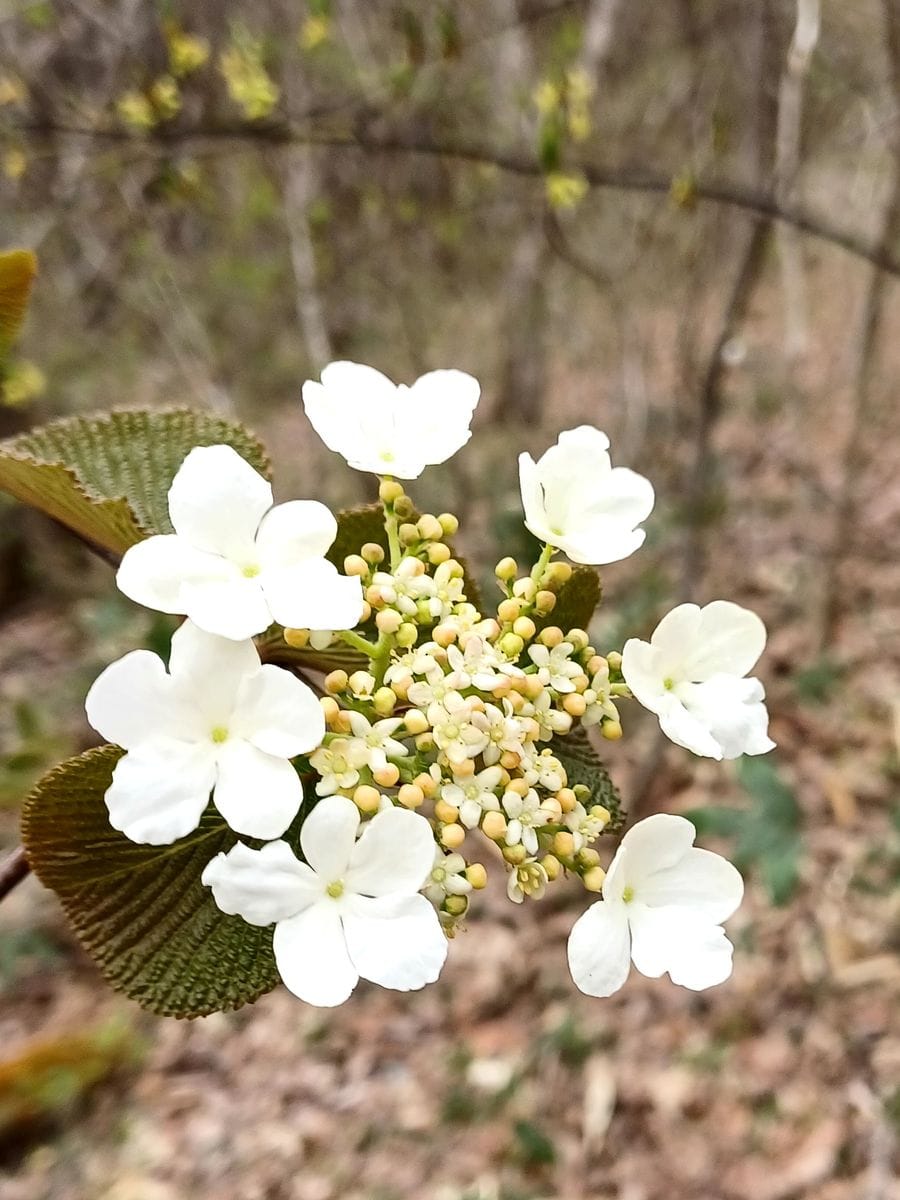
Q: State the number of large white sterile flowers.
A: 7